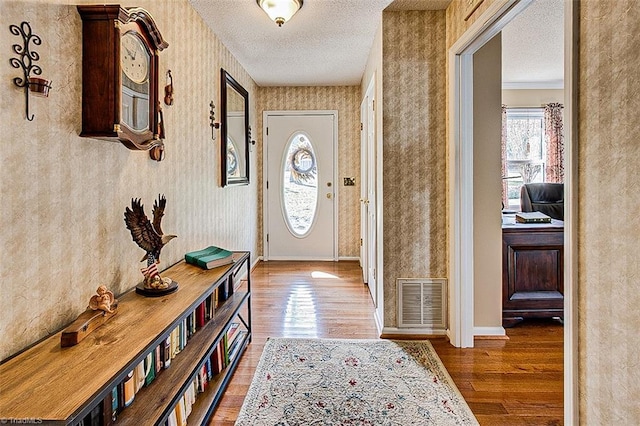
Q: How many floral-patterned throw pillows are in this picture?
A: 0